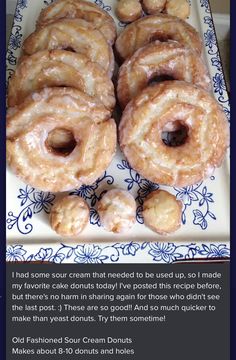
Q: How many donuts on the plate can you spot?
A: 7